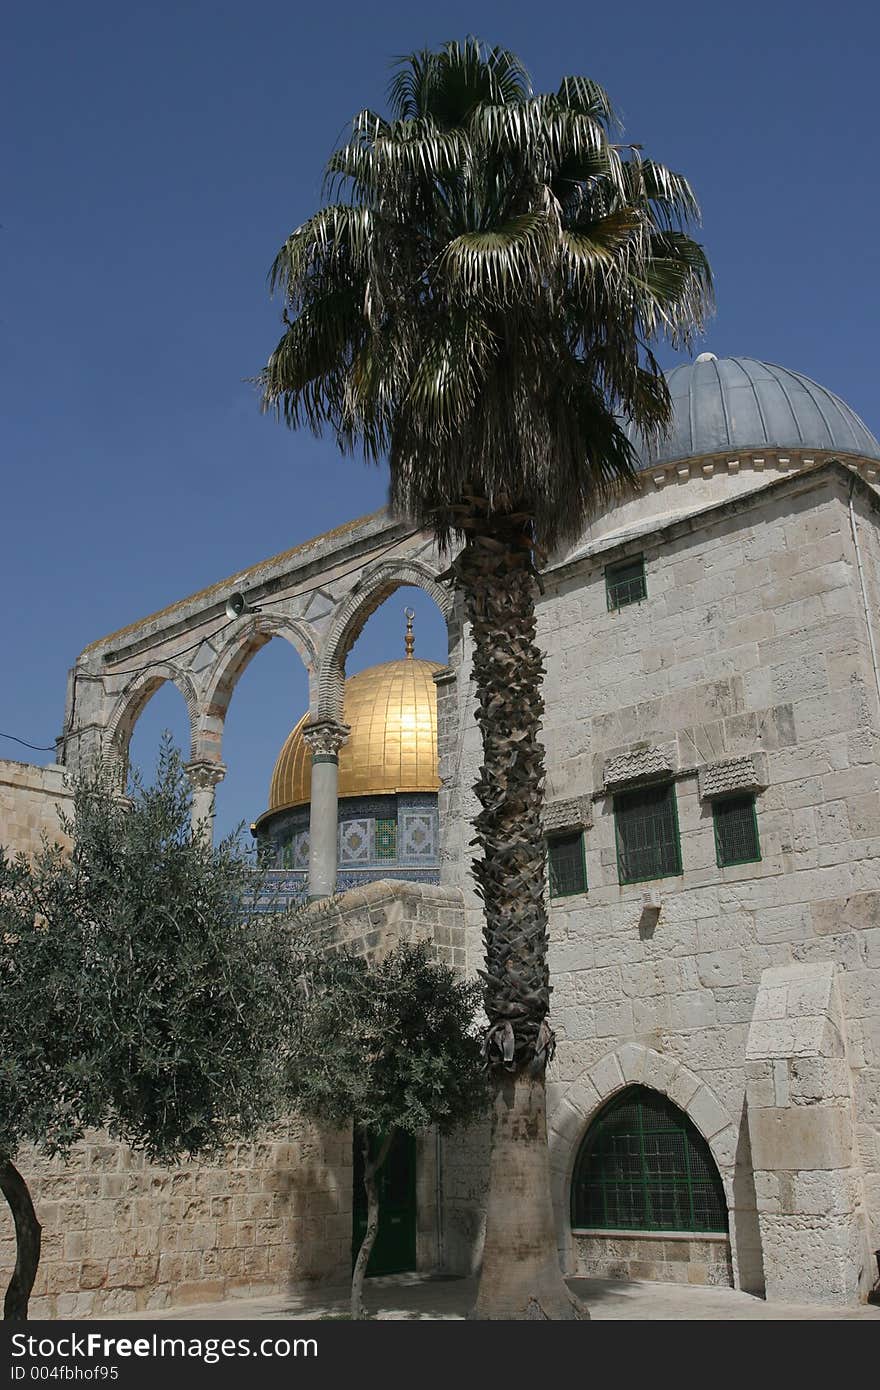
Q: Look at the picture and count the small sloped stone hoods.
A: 3